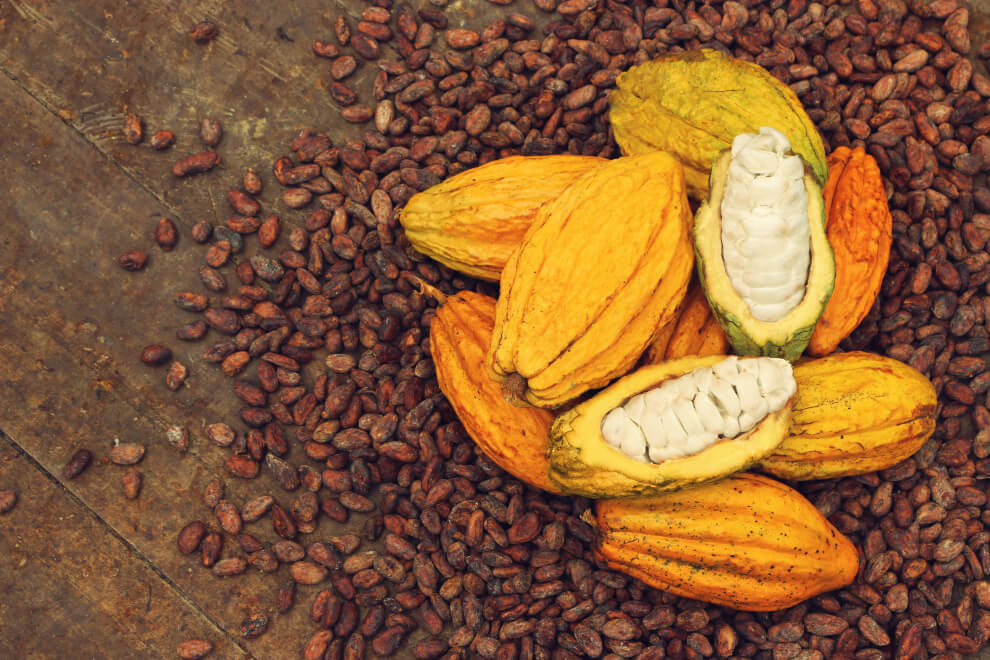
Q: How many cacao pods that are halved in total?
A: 2